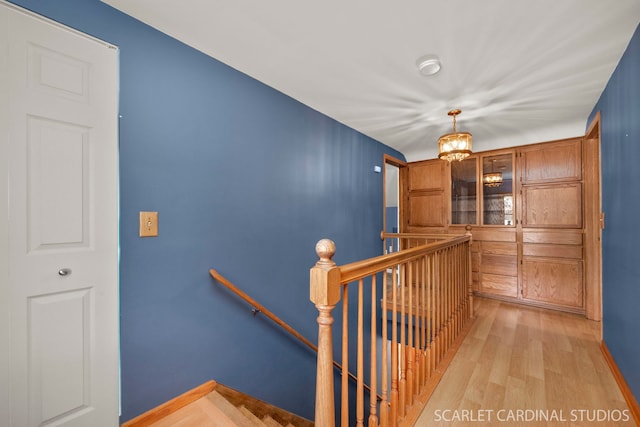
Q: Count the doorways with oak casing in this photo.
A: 2